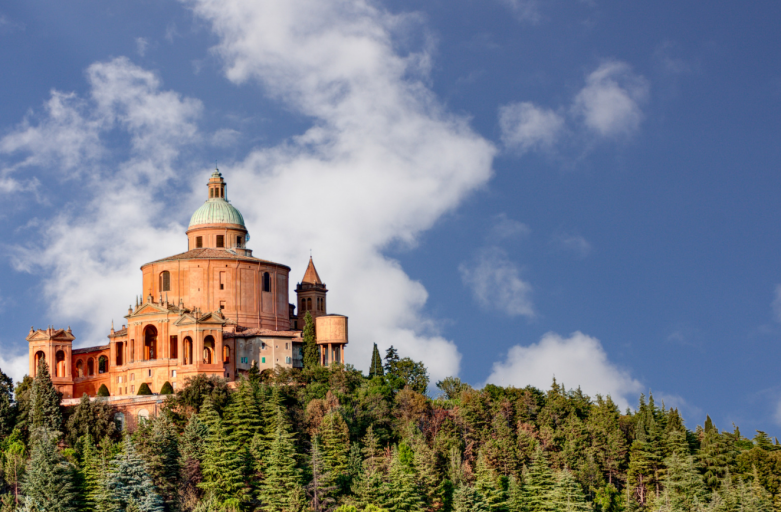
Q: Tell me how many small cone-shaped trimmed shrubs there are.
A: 3